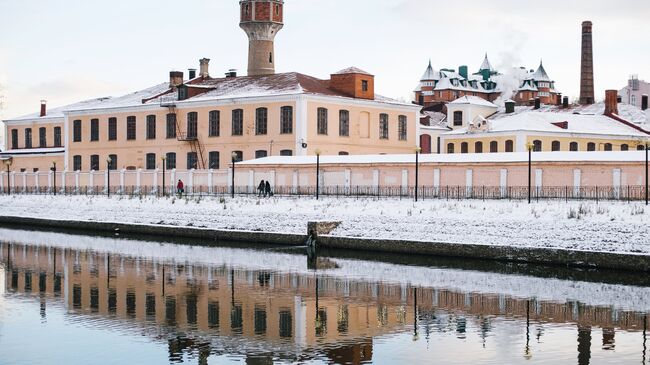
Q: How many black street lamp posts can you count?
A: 9